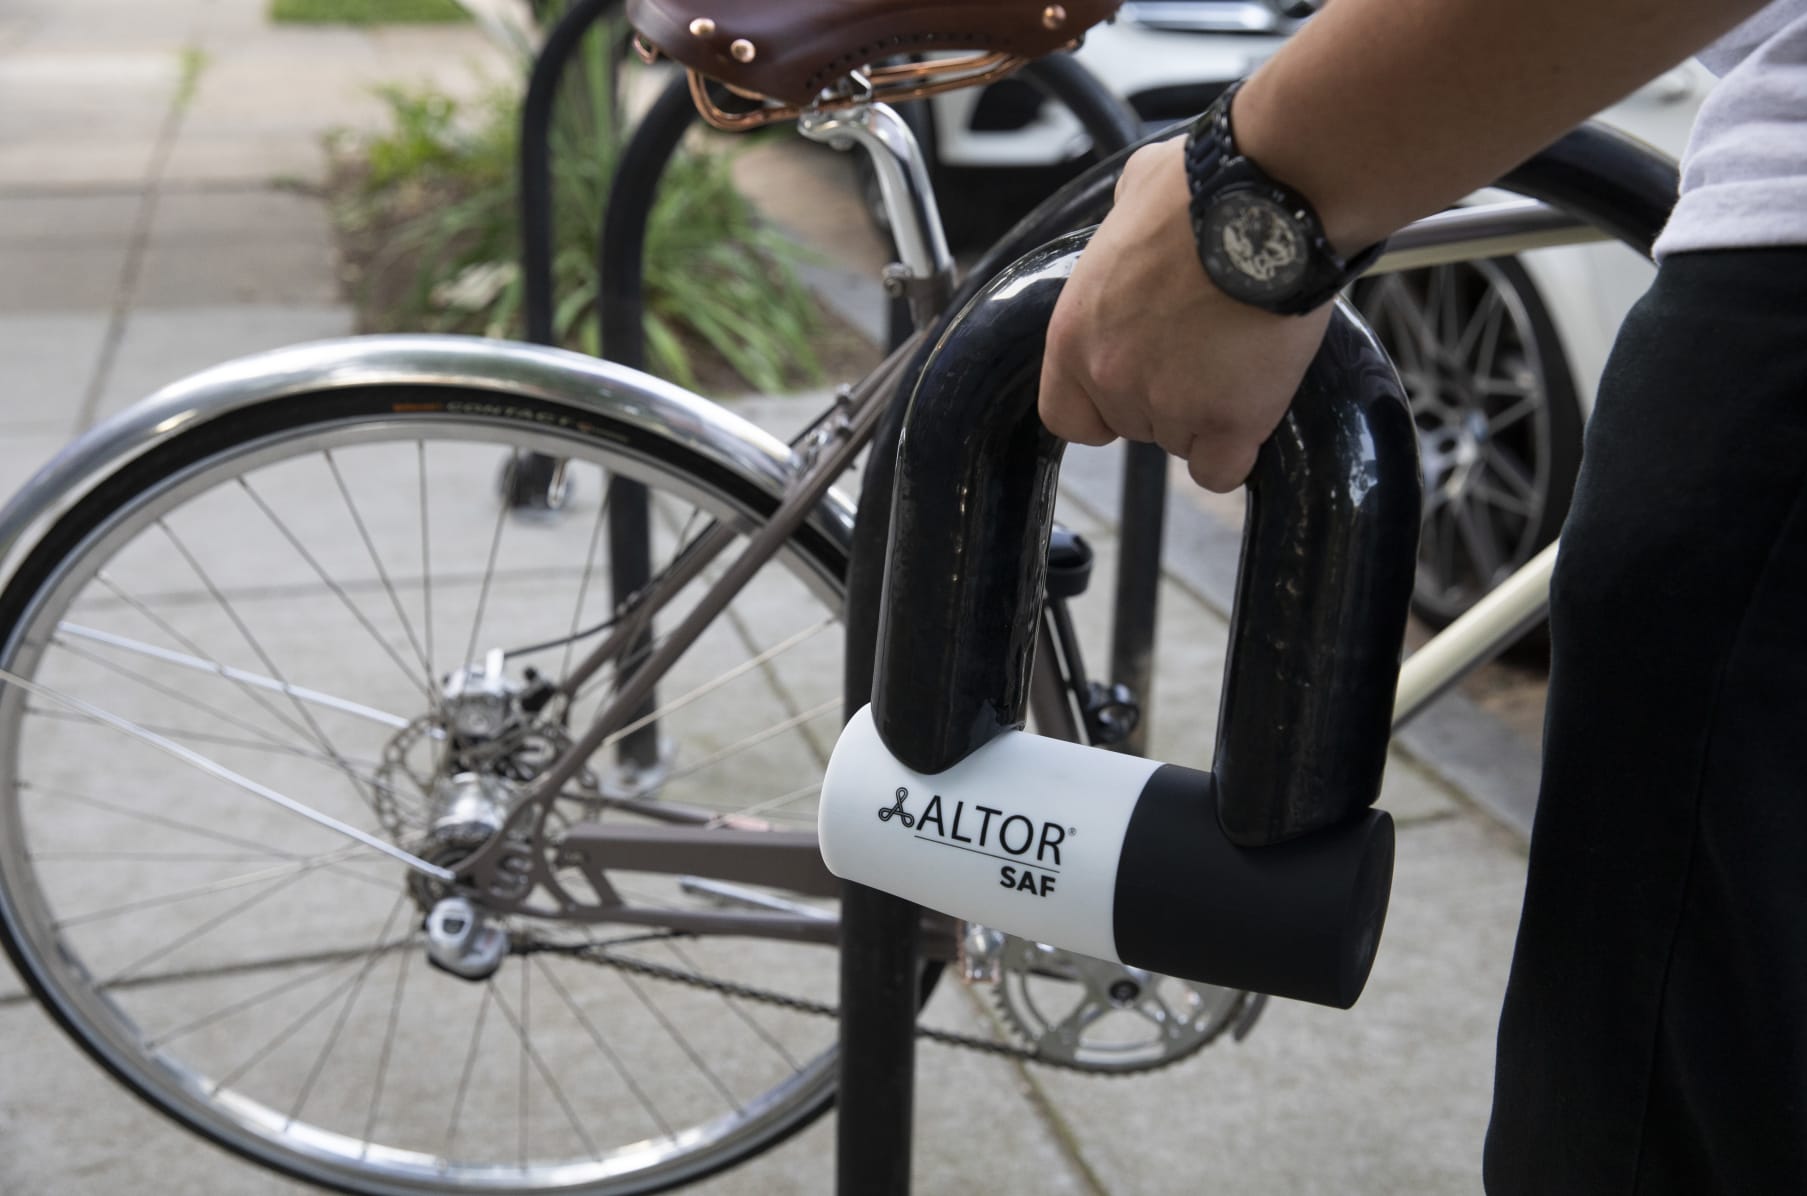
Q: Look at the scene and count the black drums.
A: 0